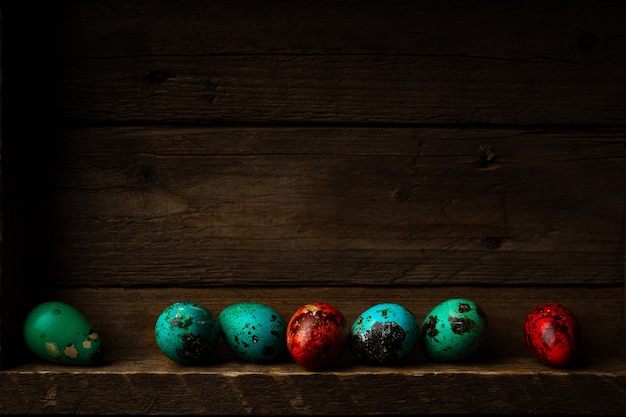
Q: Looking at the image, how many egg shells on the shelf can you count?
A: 7